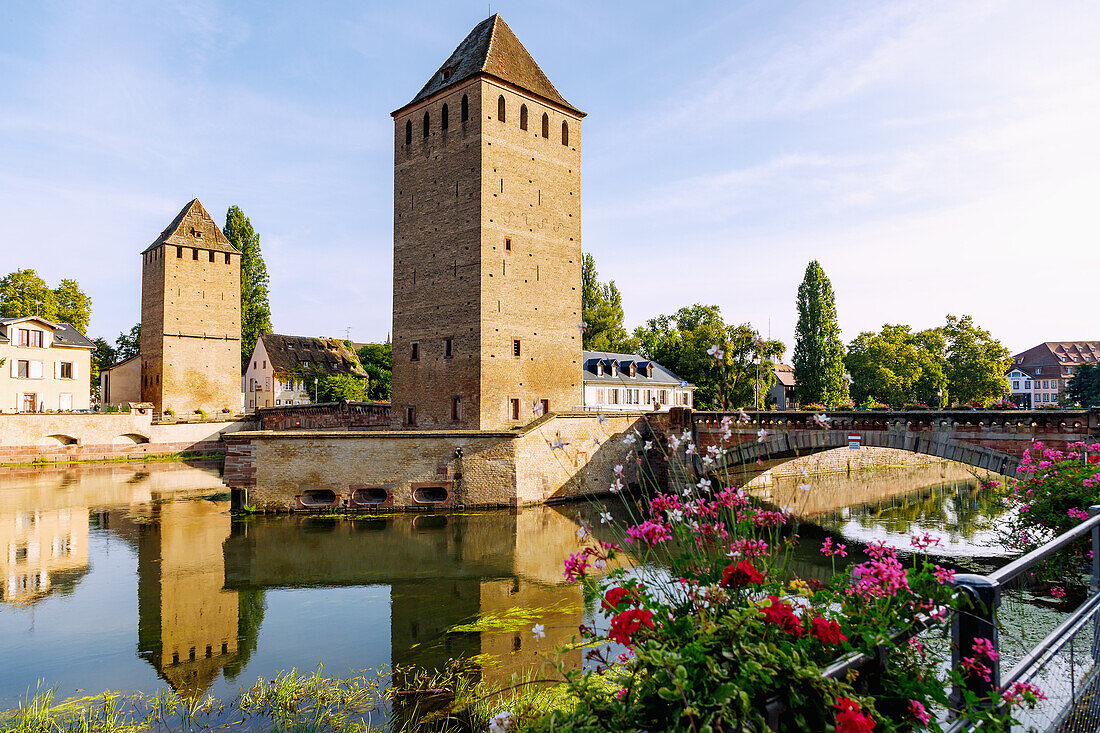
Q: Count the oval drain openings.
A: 3